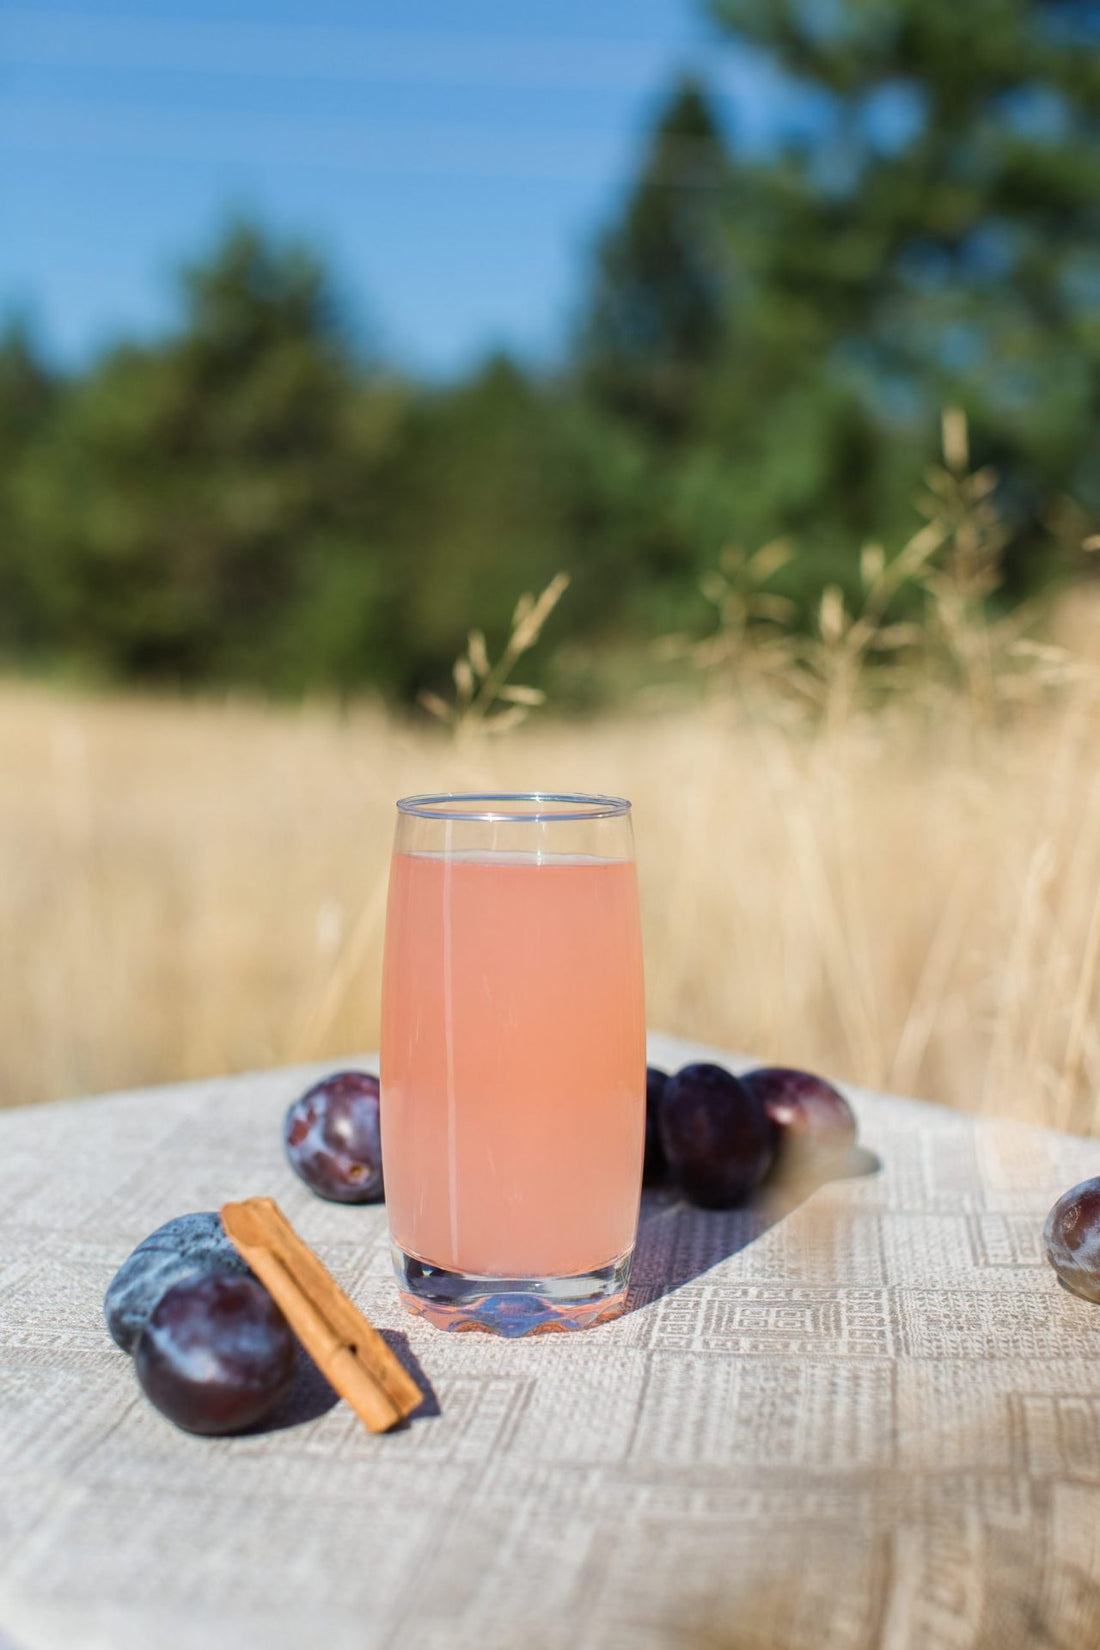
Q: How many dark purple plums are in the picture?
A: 7